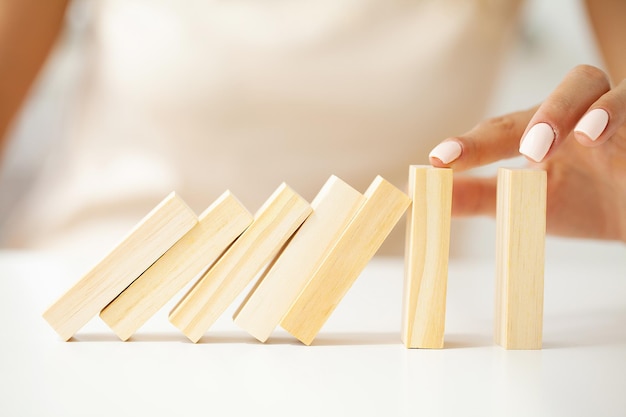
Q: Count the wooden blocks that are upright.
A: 2